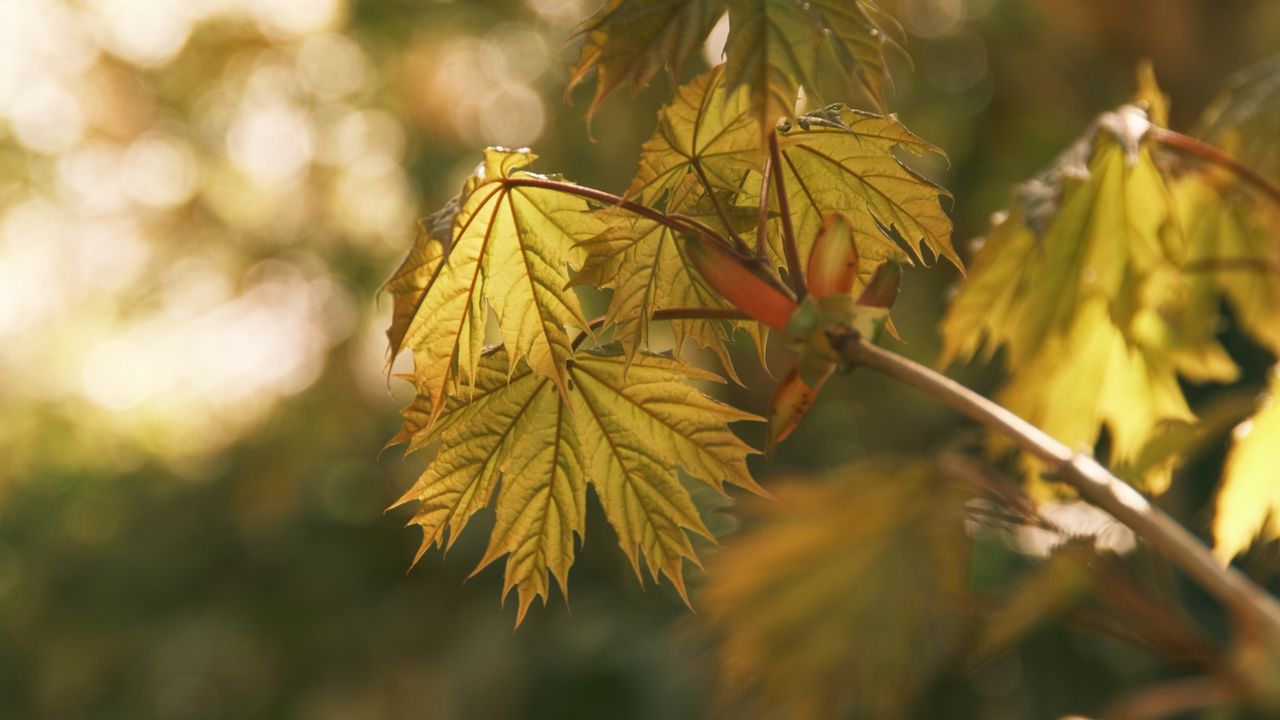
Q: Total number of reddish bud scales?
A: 4